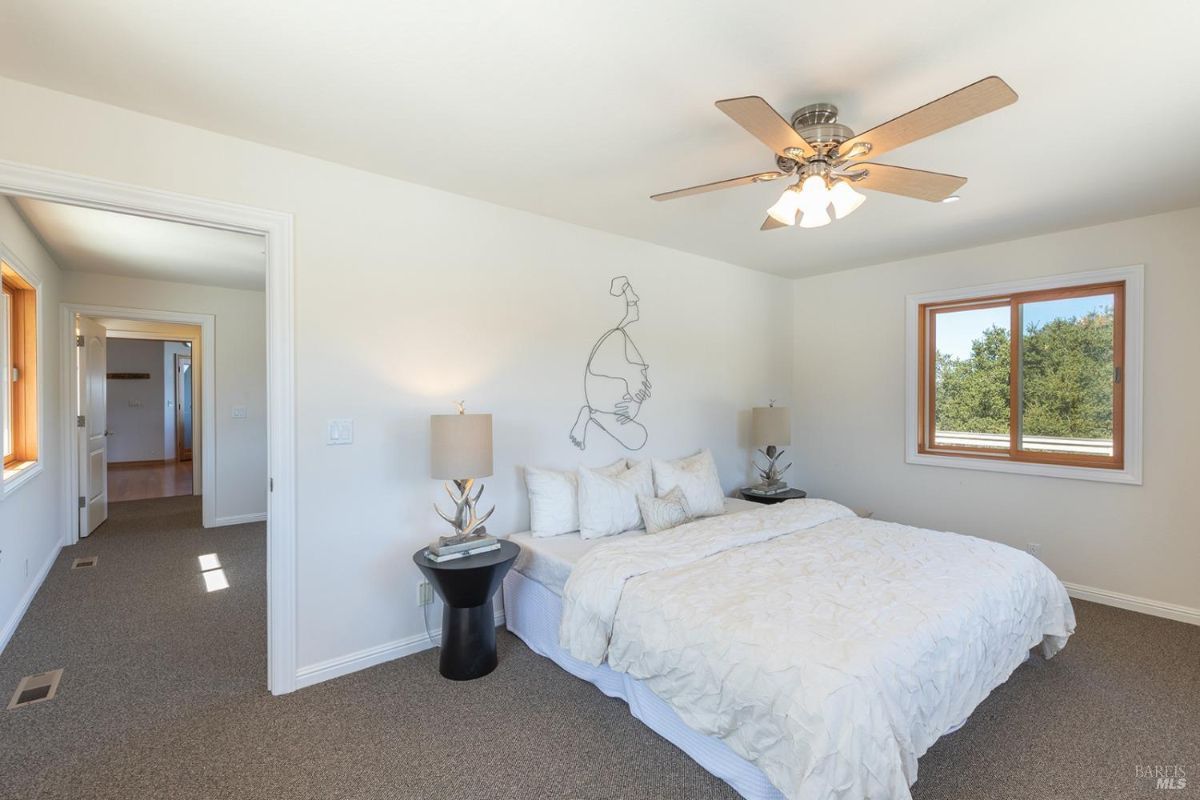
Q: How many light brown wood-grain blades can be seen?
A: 5